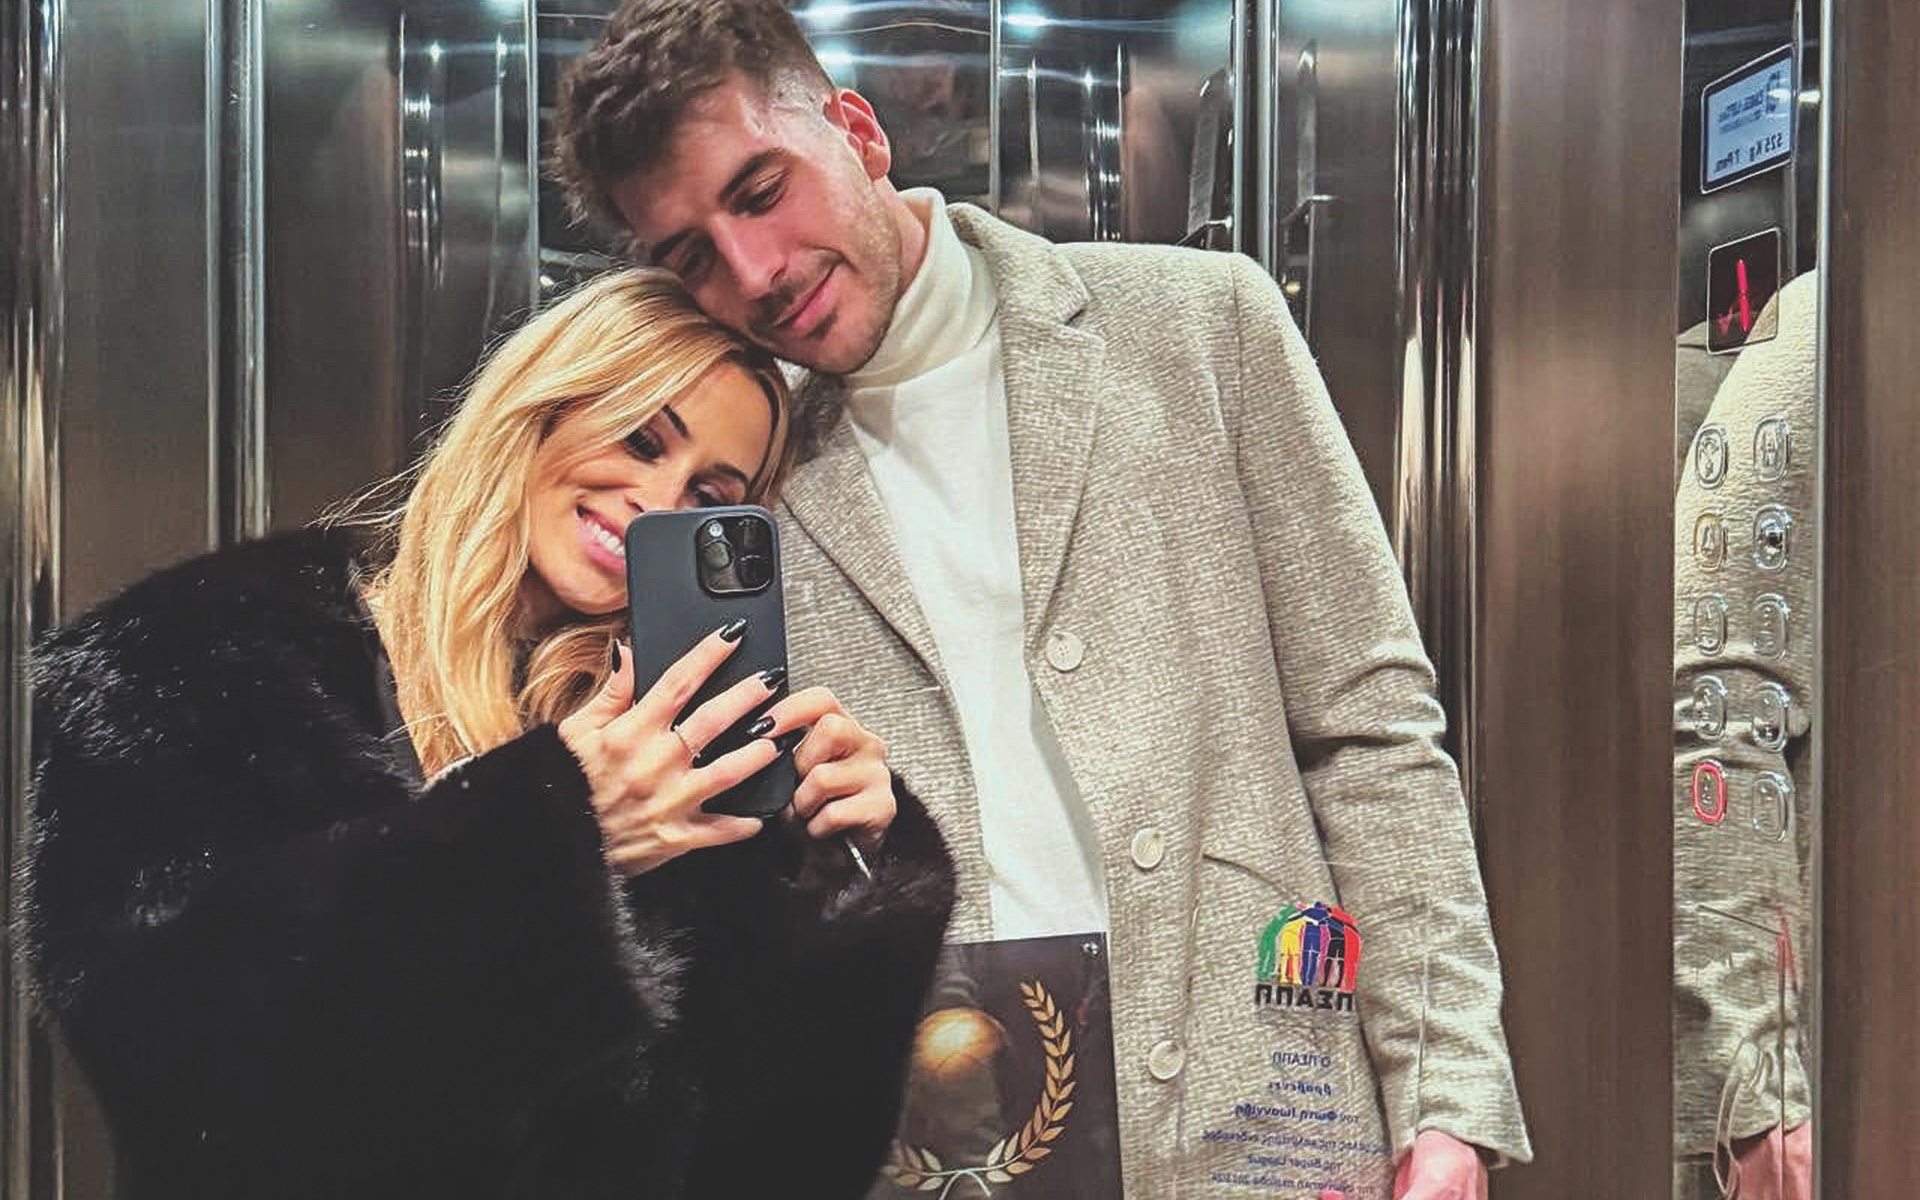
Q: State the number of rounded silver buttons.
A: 10